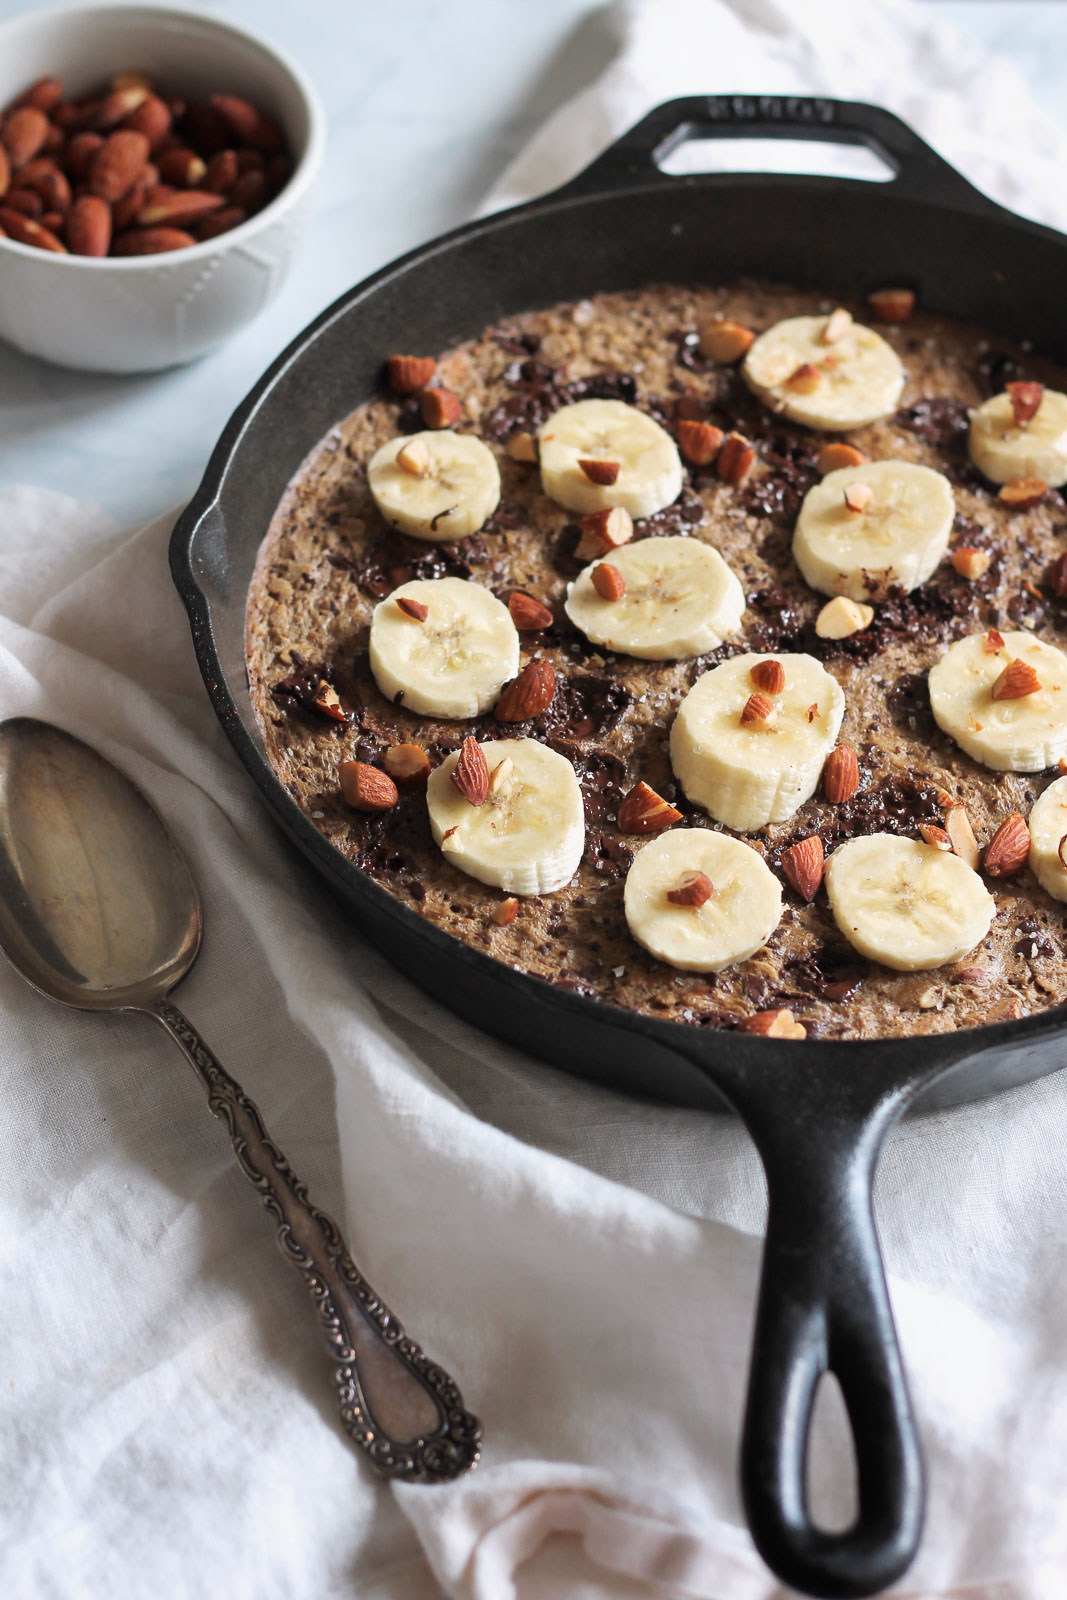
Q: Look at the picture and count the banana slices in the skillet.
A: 13